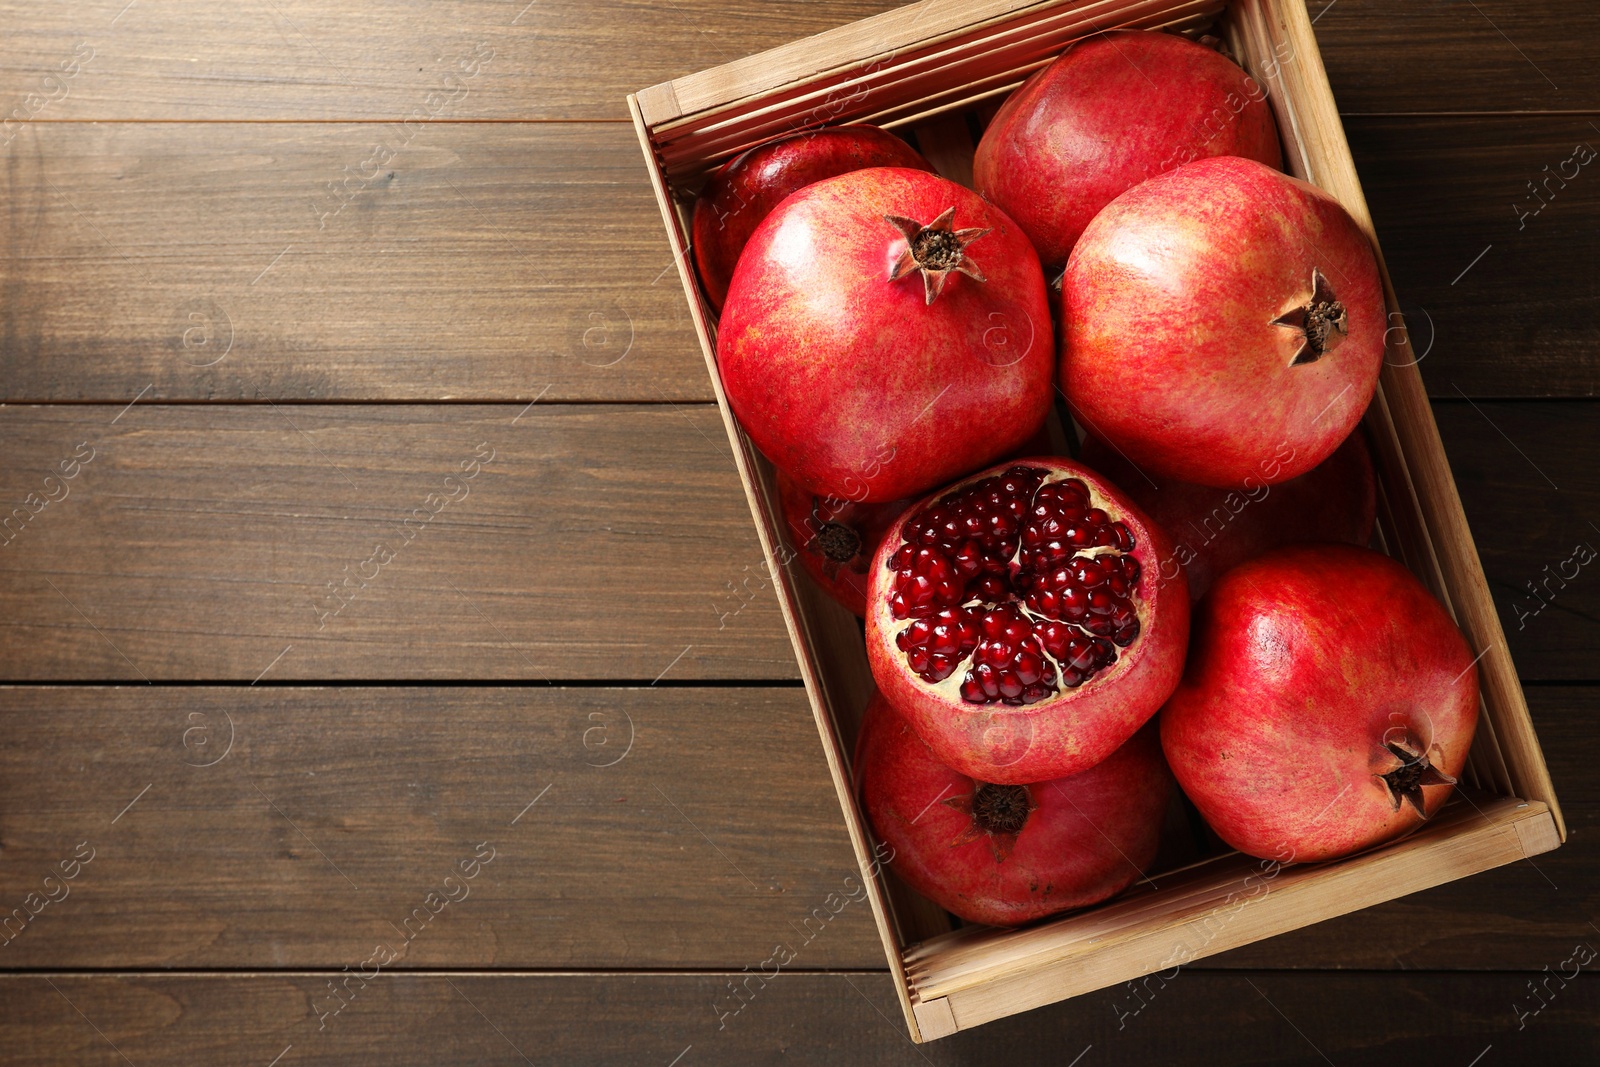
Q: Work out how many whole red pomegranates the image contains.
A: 8